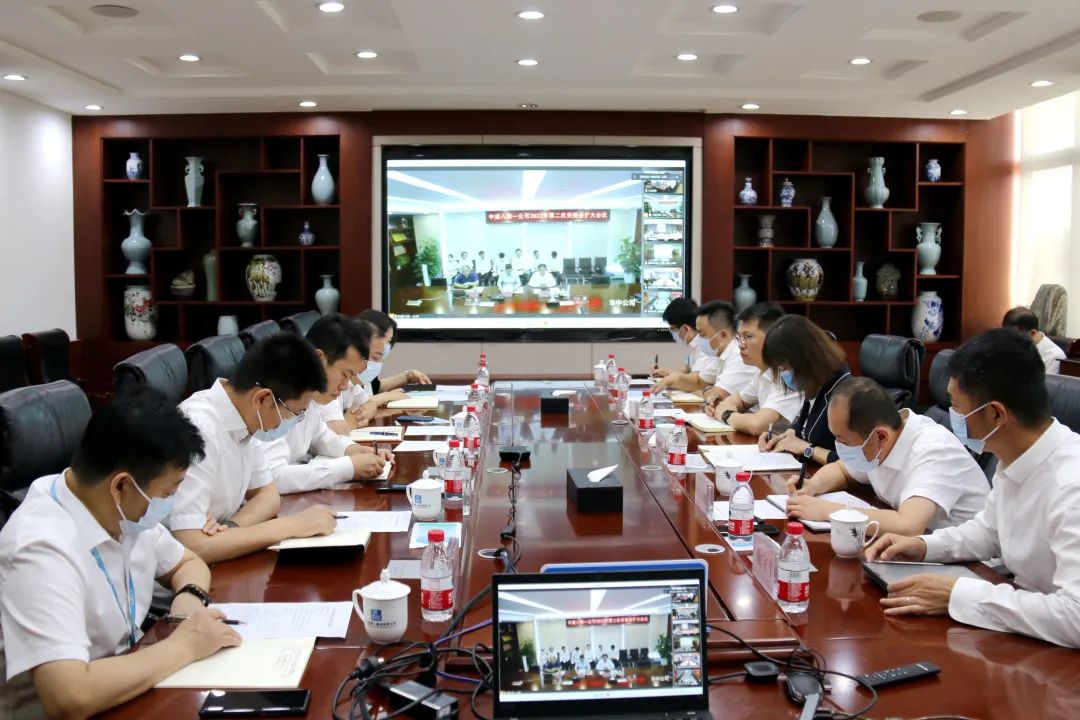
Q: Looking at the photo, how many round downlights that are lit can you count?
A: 14